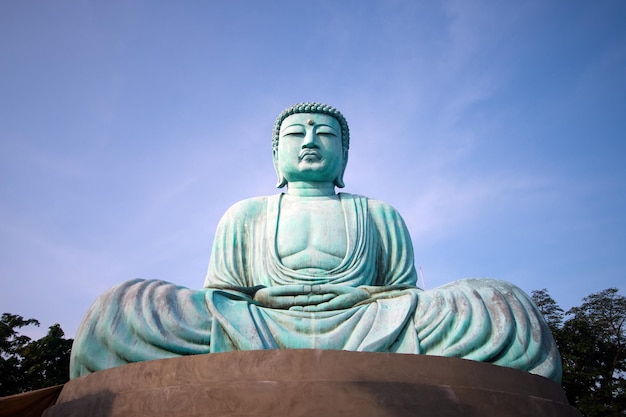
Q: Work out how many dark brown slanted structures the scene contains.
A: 1